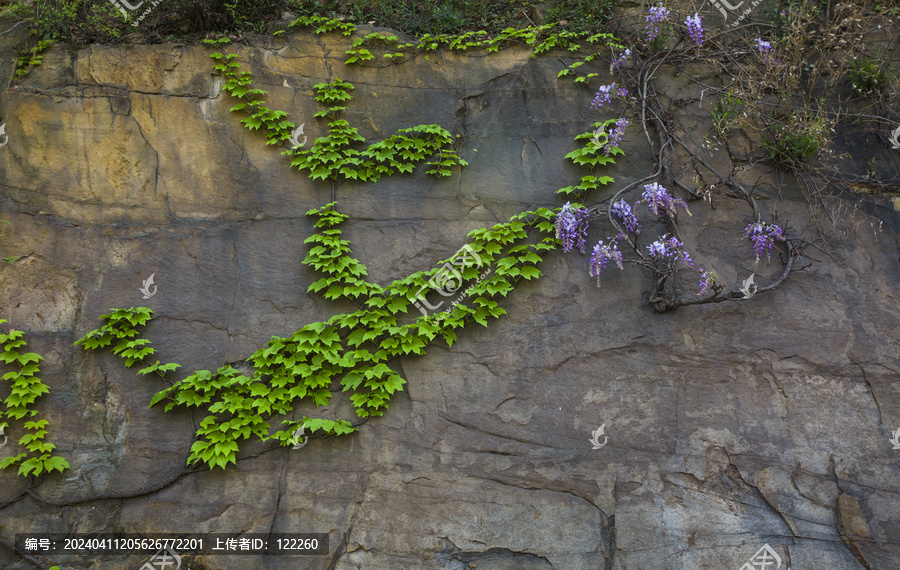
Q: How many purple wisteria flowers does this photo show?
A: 13